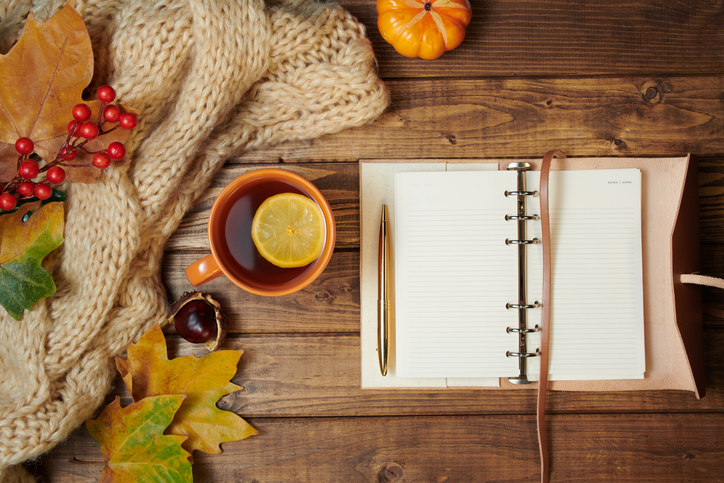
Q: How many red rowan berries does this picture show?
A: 15